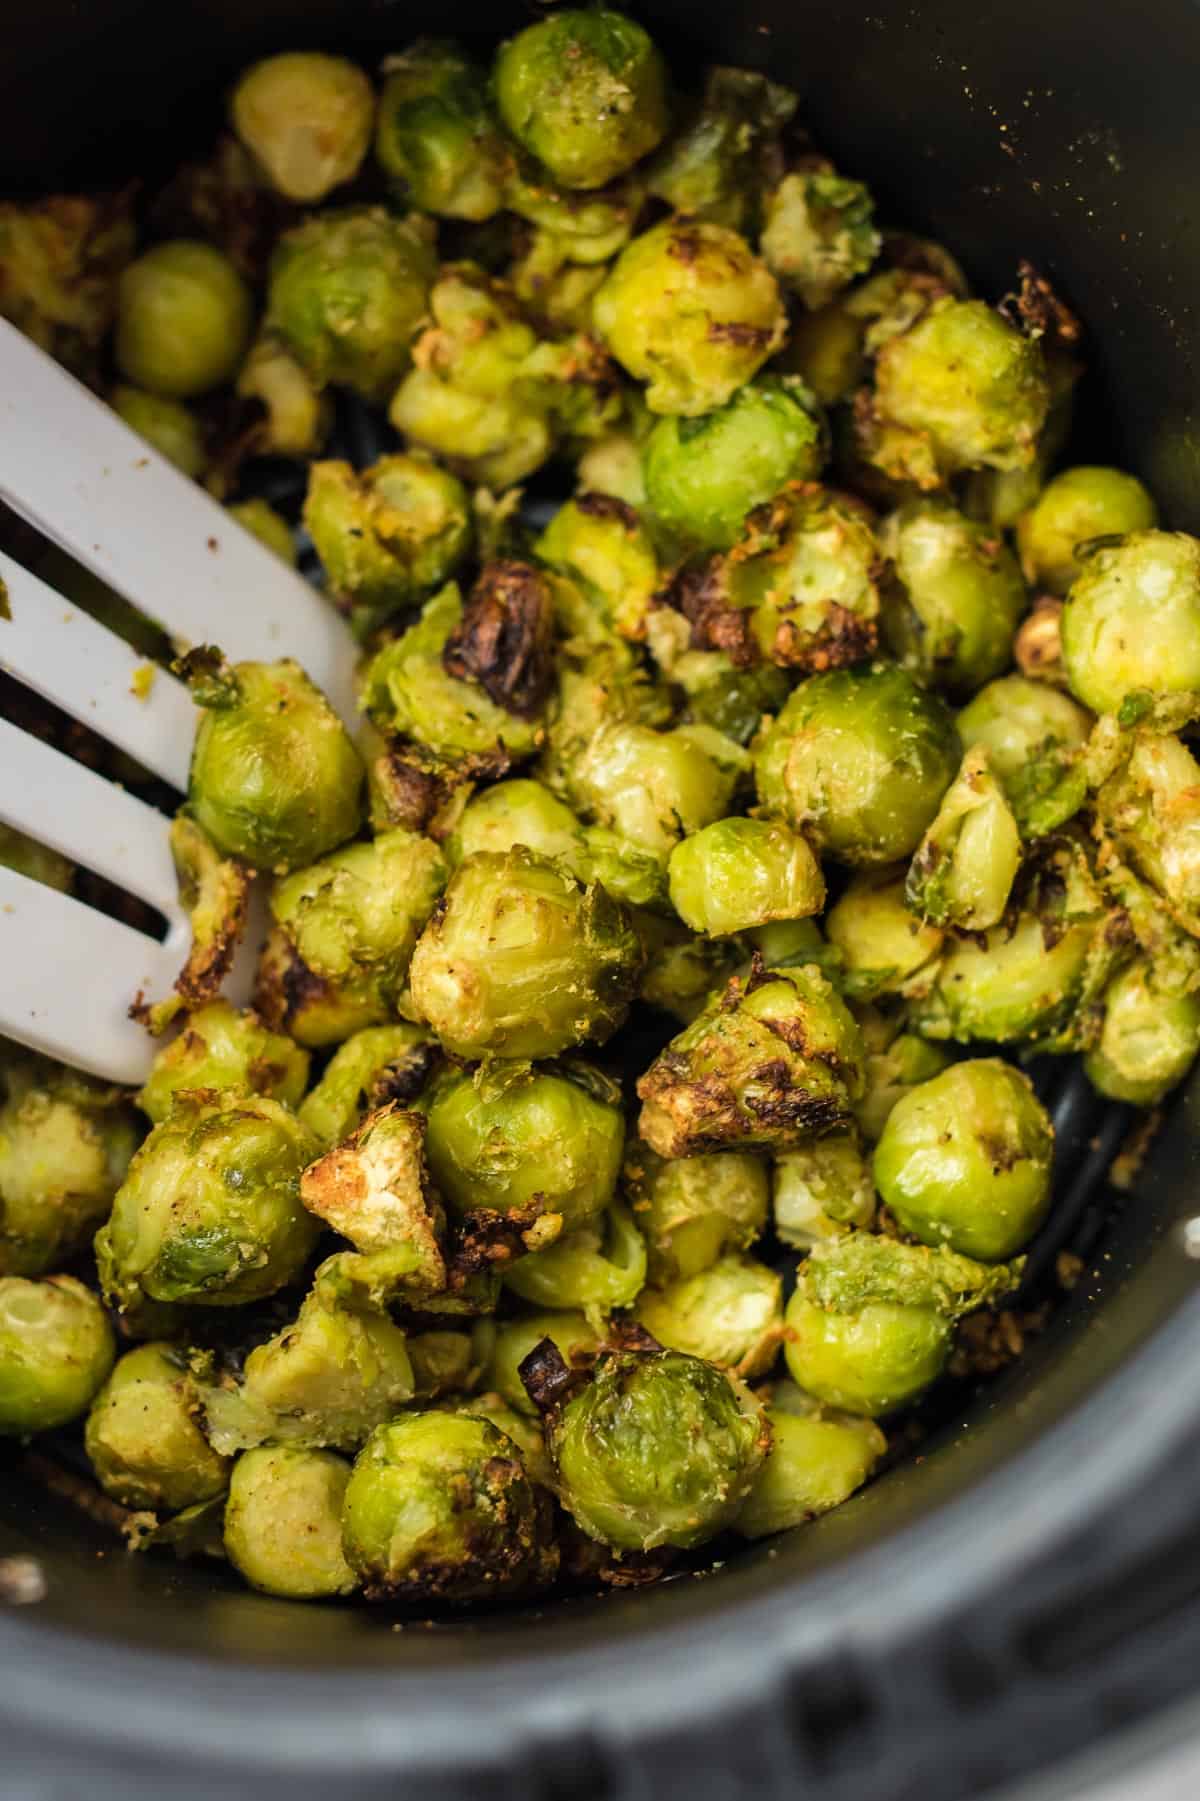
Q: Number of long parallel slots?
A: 3